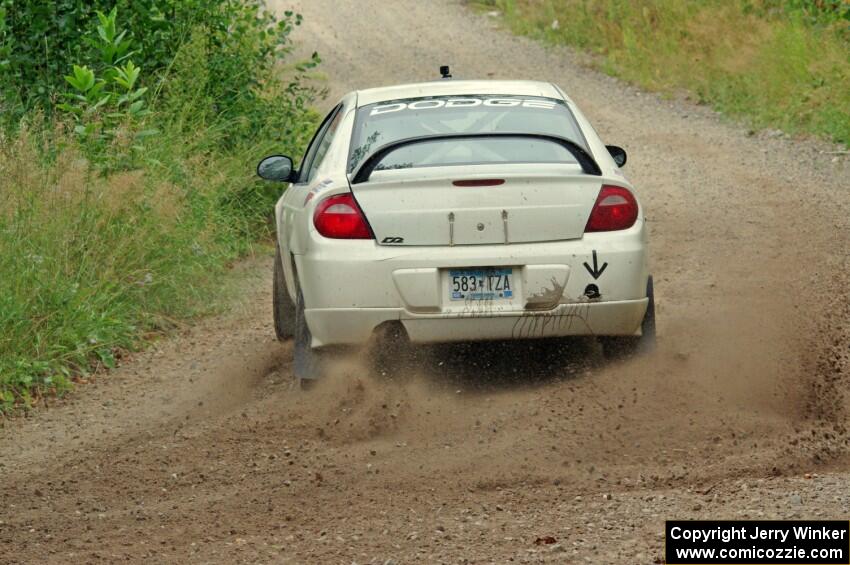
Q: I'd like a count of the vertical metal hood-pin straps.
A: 2